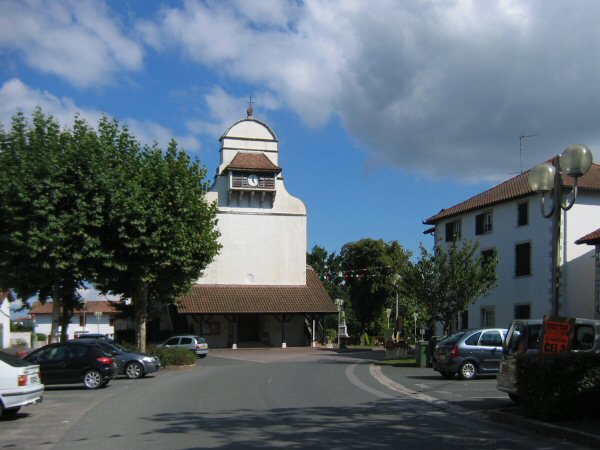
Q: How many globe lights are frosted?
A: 2